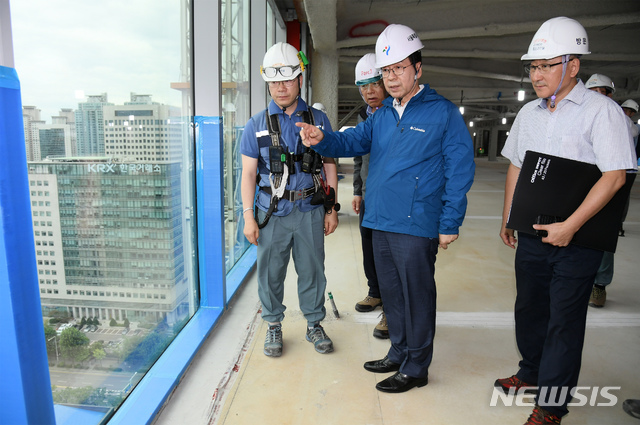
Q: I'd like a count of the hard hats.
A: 7